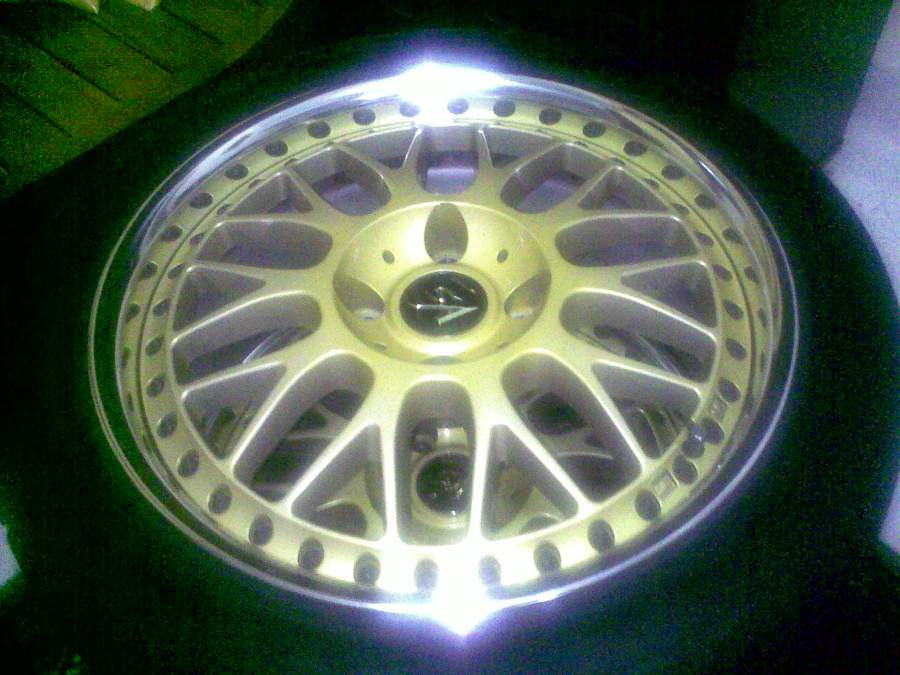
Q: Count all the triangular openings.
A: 10